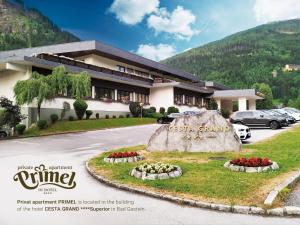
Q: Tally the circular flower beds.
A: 3